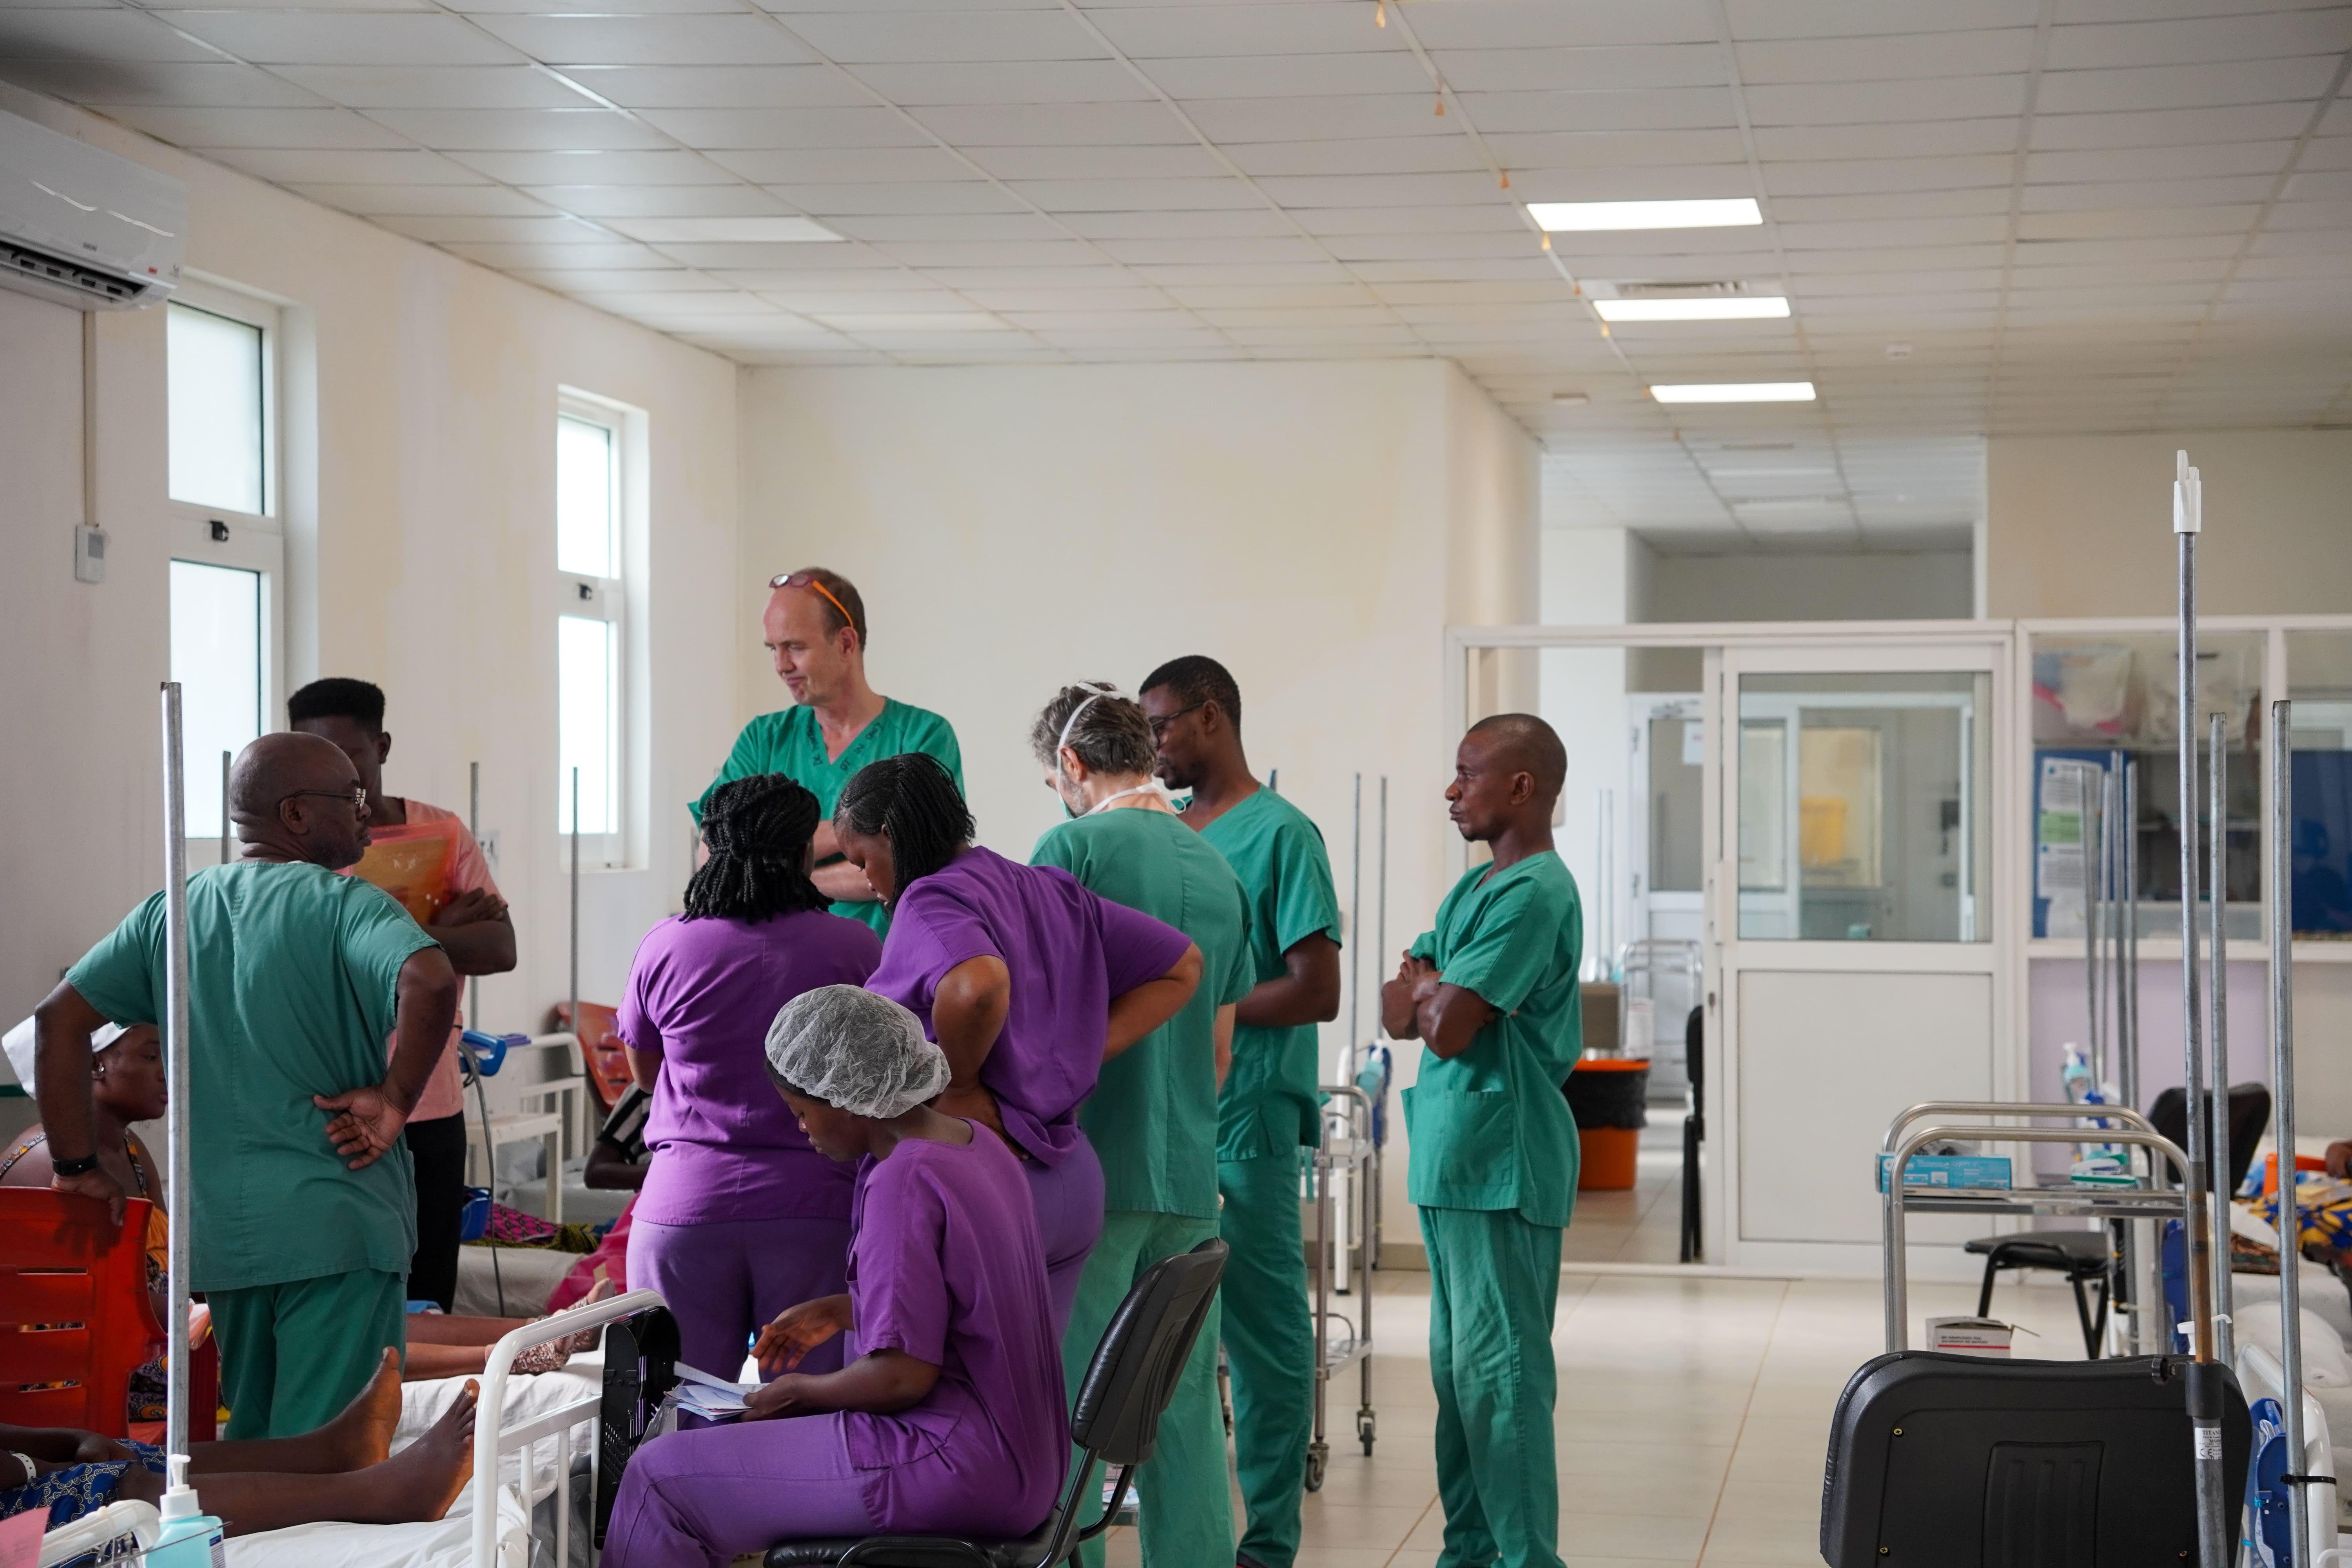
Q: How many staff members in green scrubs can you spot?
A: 5